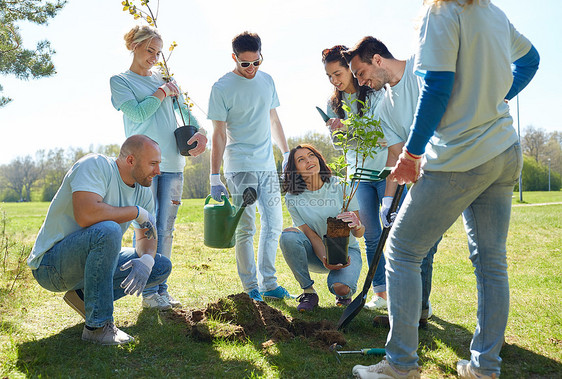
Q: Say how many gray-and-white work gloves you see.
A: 5